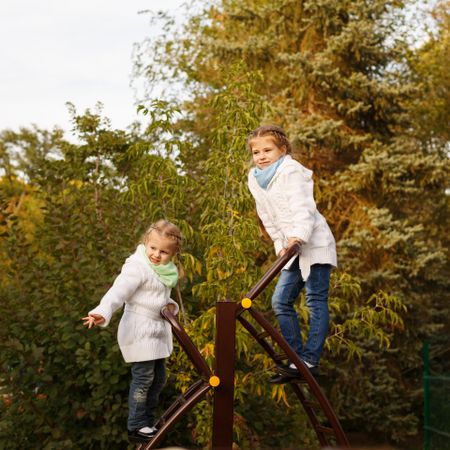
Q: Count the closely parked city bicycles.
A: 0